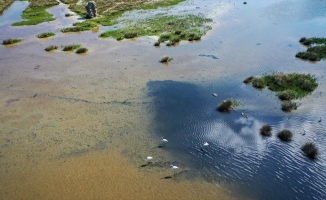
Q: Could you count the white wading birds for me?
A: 4